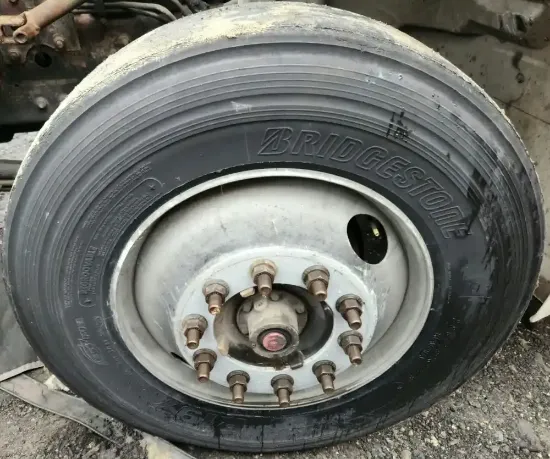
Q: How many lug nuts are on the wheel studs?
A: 10